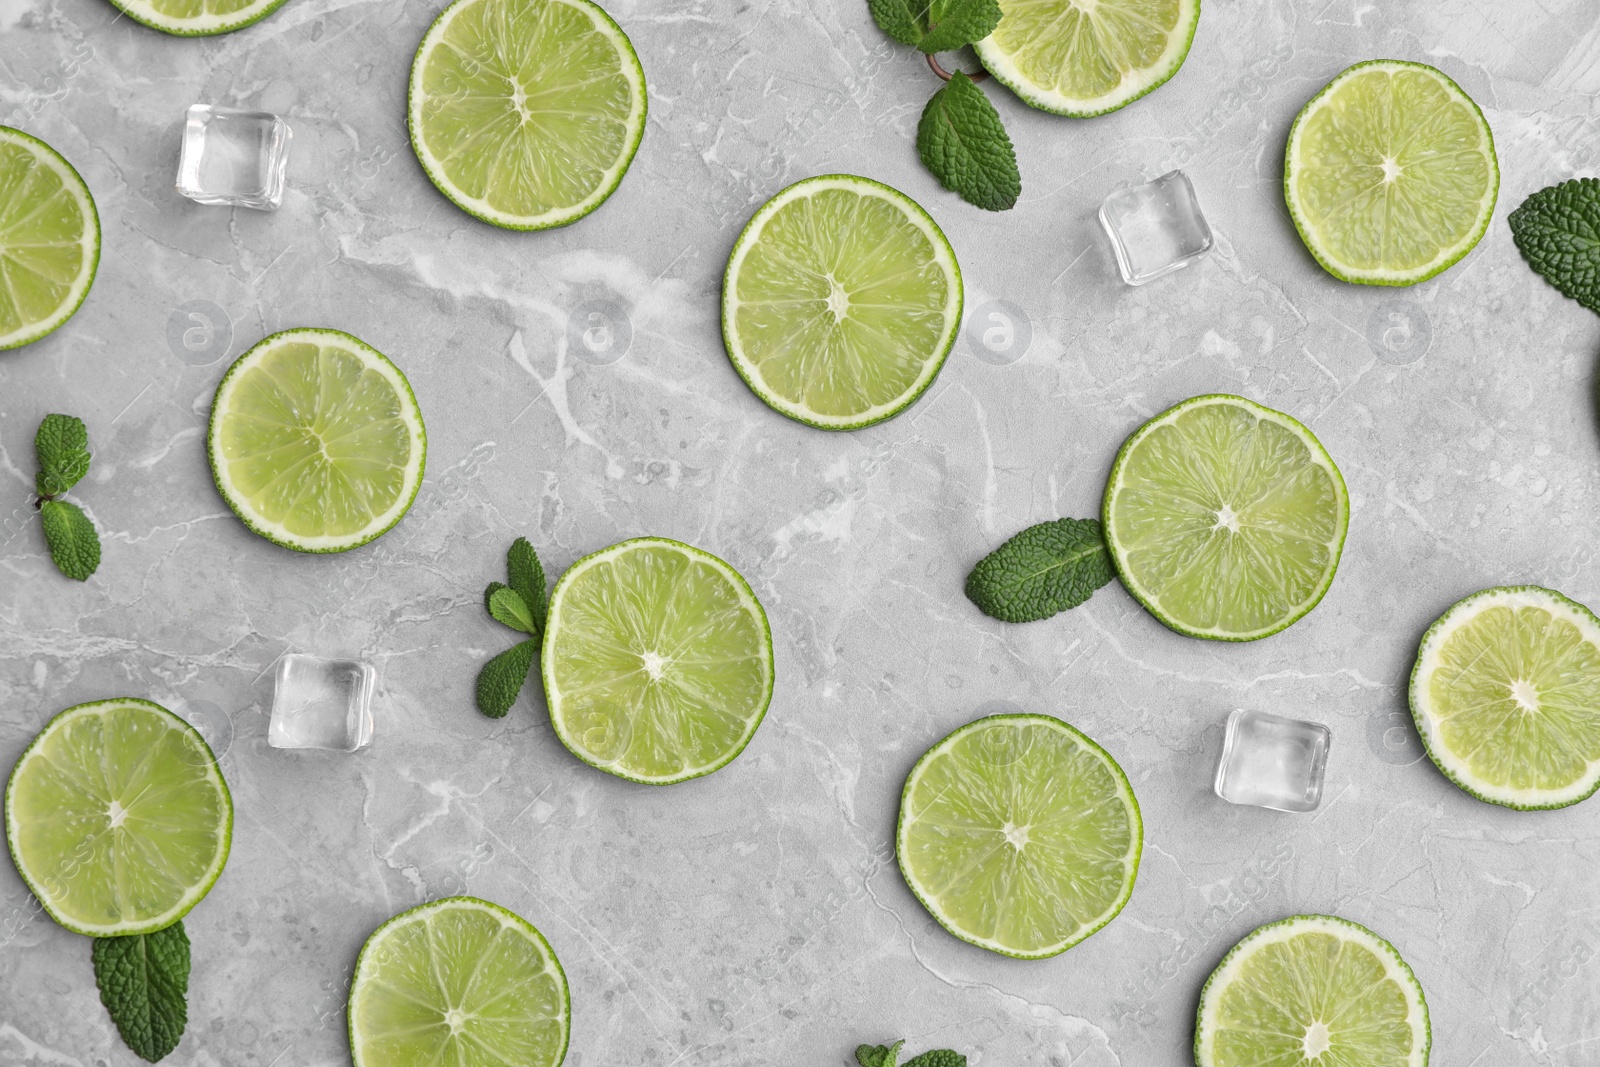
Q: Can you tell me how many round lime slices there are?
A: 14